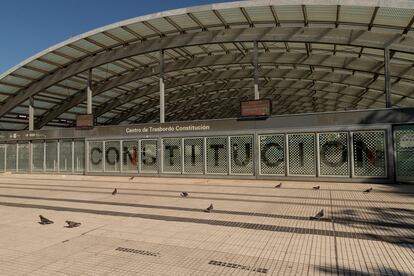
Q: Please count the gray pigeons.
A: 10